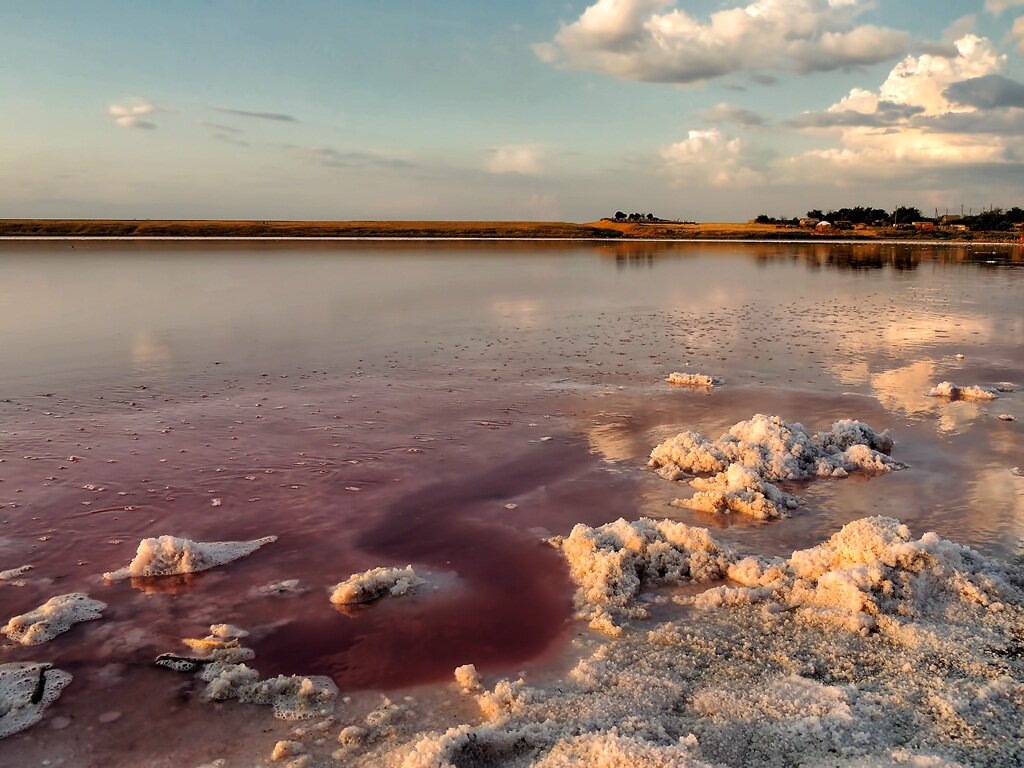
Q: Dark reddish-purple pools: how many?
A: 1